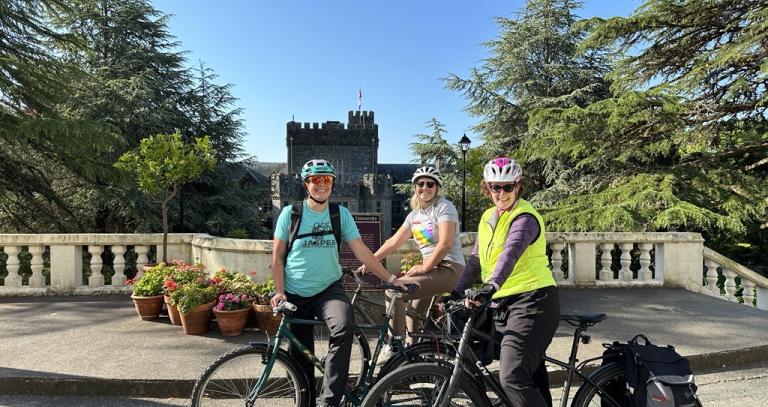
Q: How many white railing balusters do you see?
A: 12